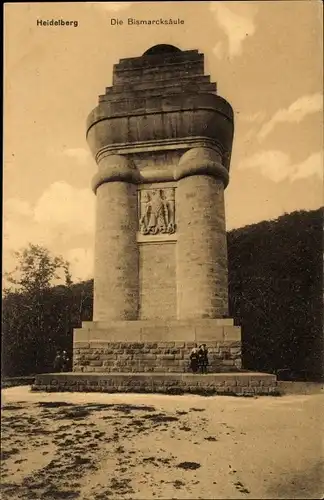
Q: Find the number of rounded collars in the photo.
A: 2